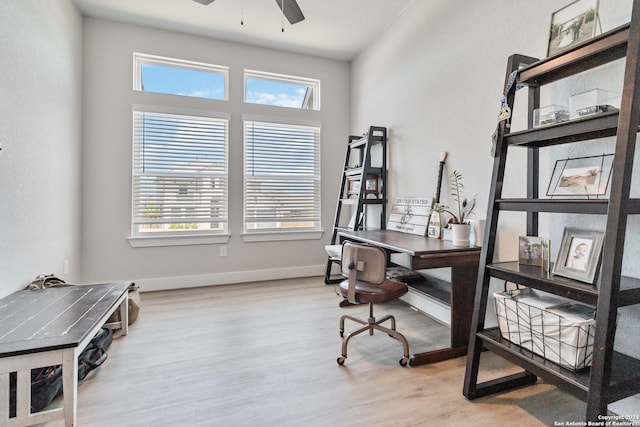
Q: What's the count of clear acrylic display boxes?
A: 2